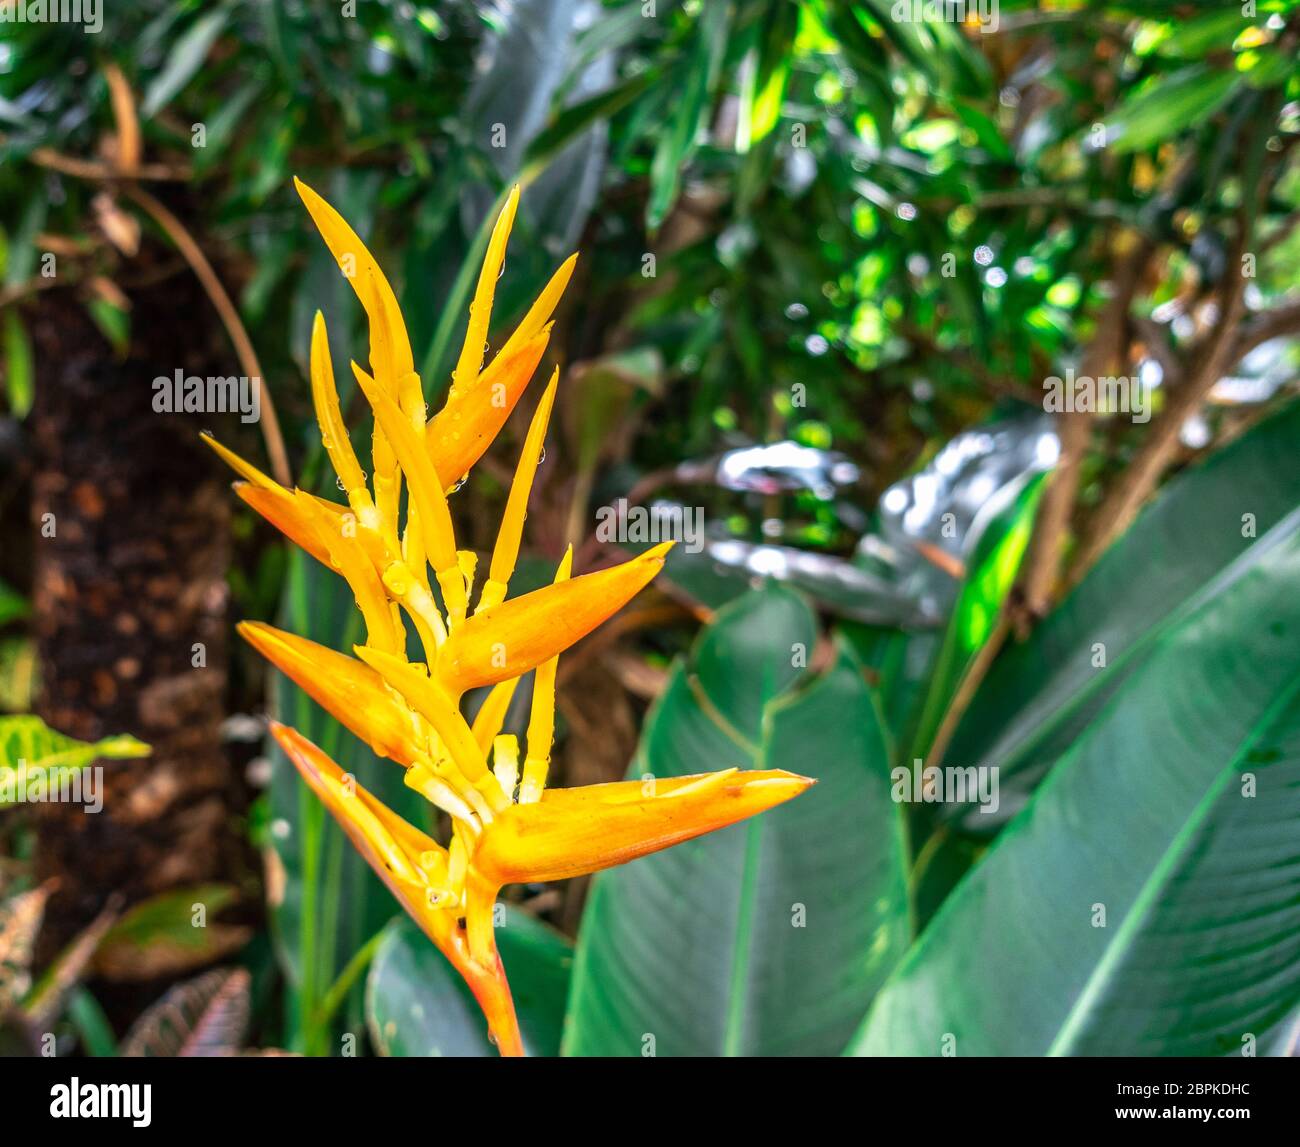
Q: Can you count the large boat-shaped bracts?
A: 6